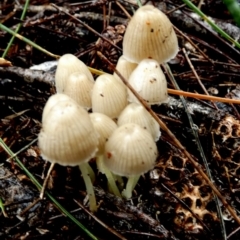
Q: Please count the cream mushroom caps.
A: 11